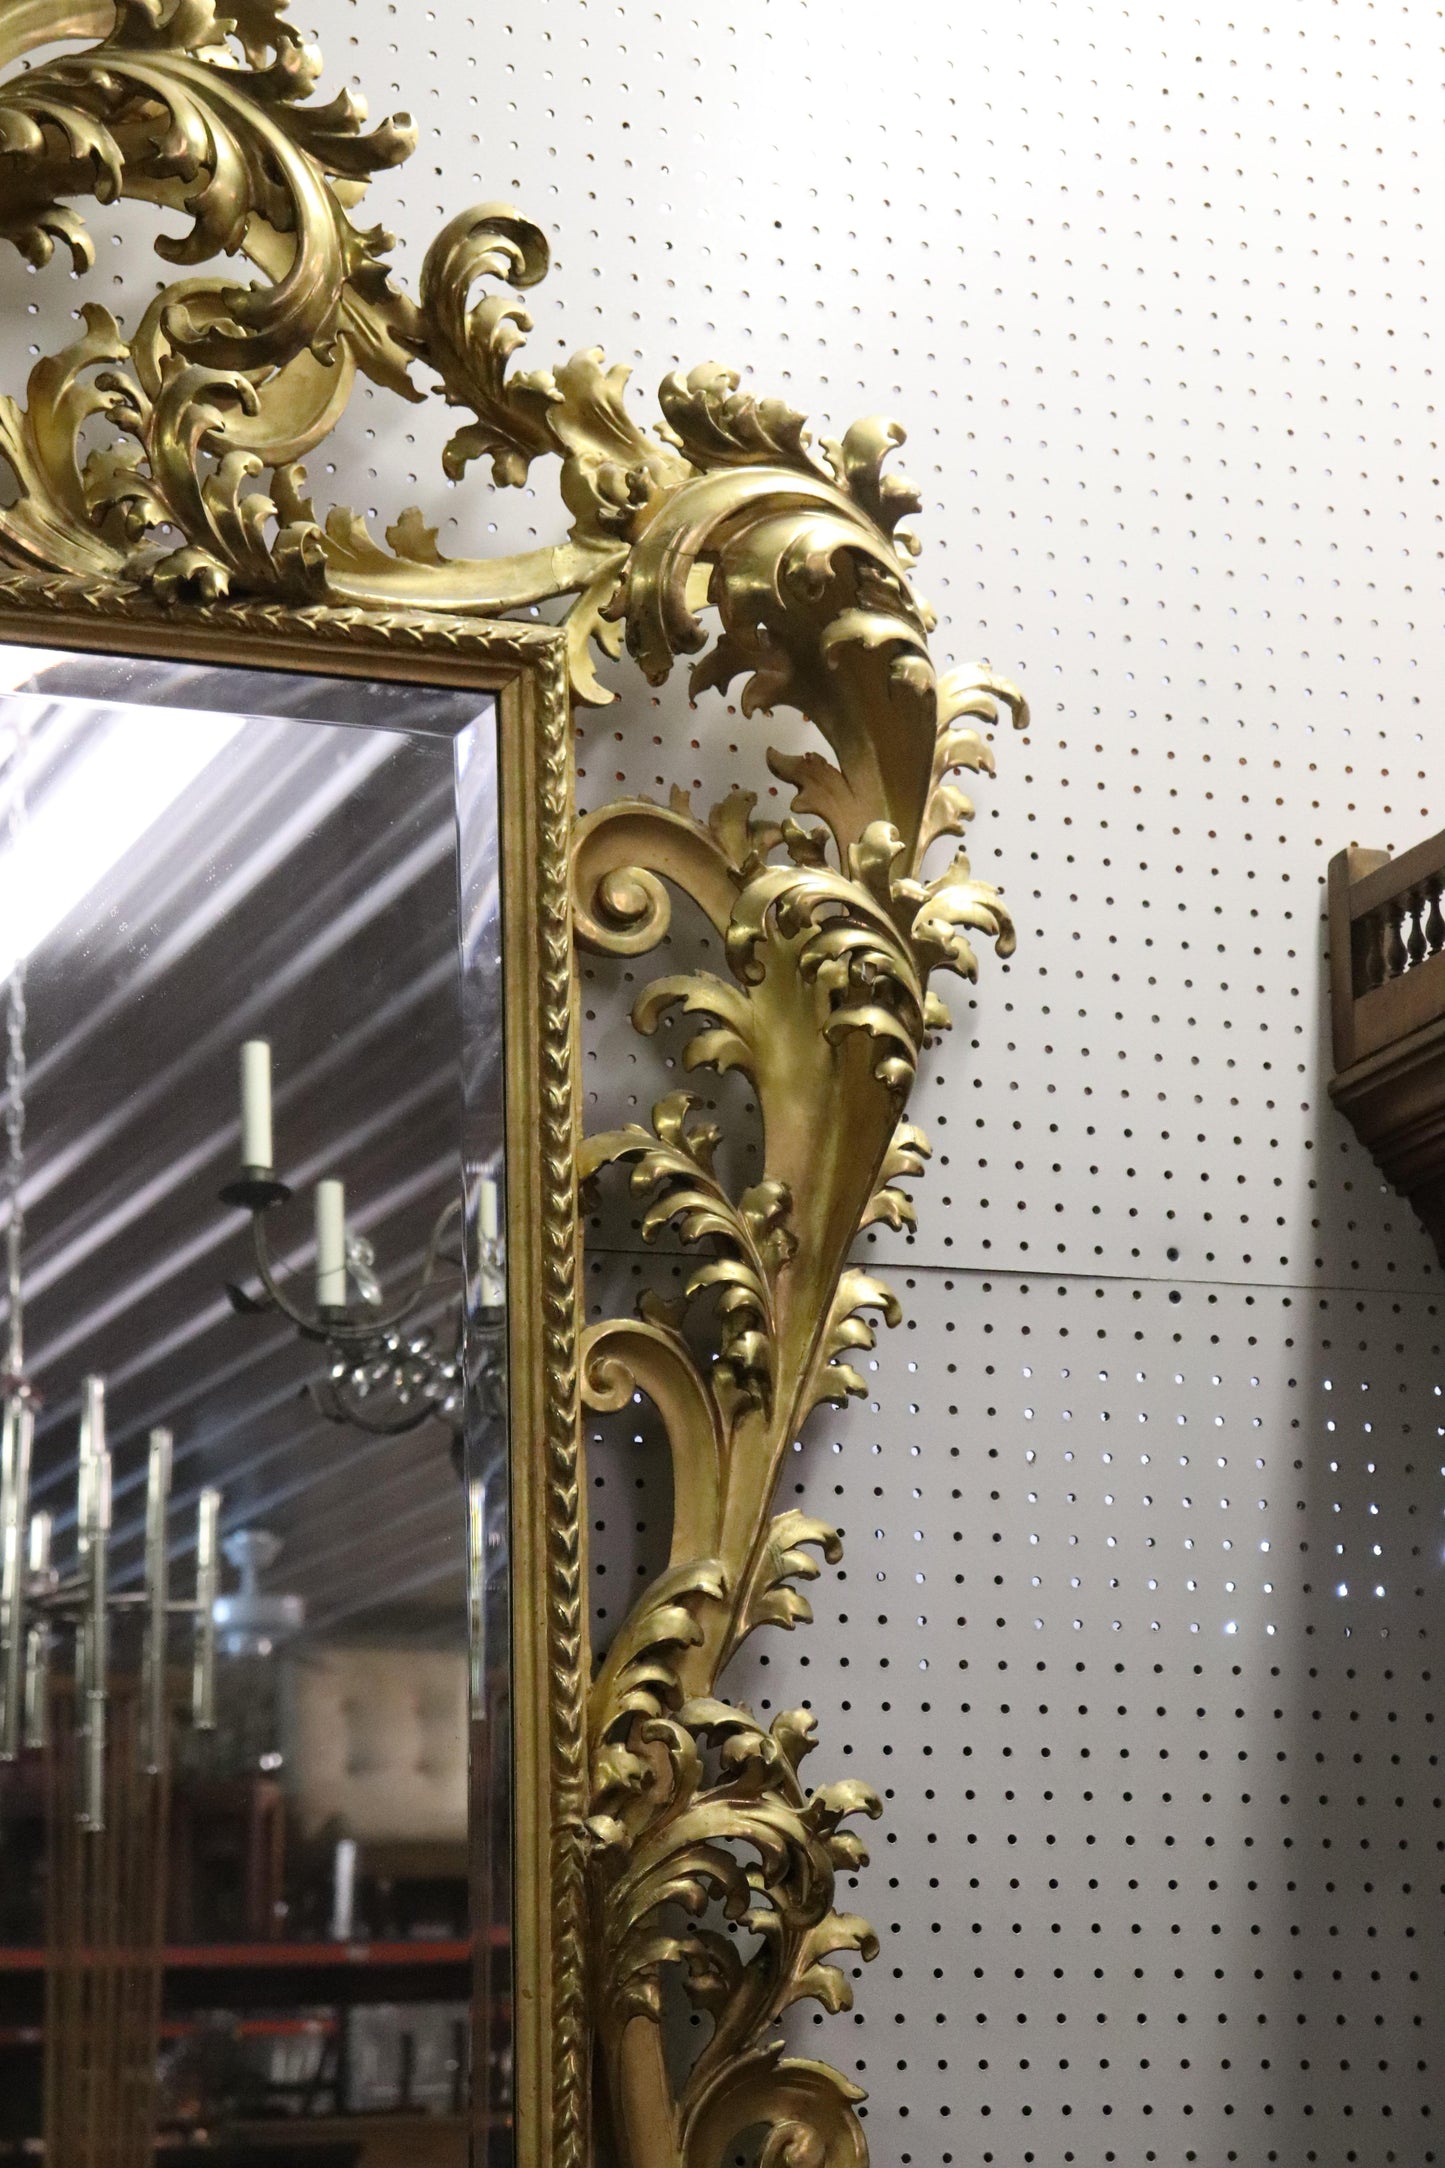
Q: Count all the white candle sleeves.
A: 3